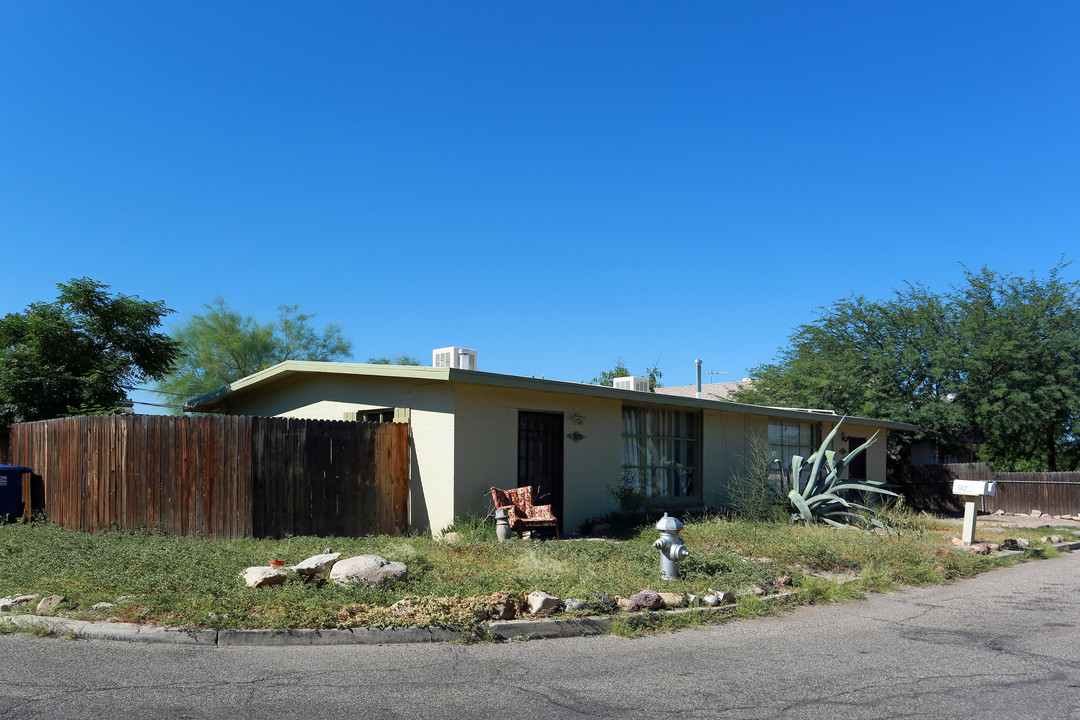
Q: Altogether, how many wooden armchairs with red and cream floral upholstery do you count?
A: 1